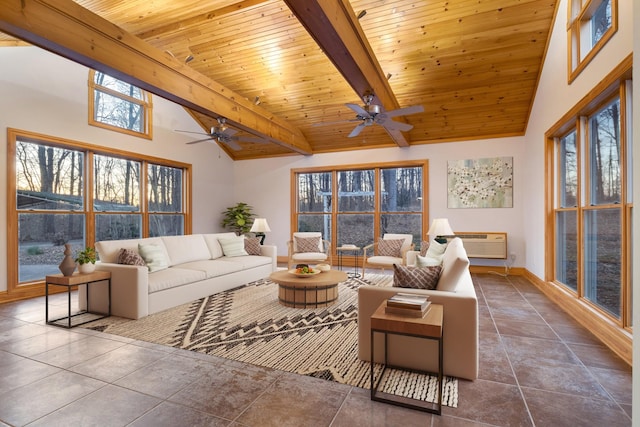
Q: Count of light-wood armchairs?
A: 2